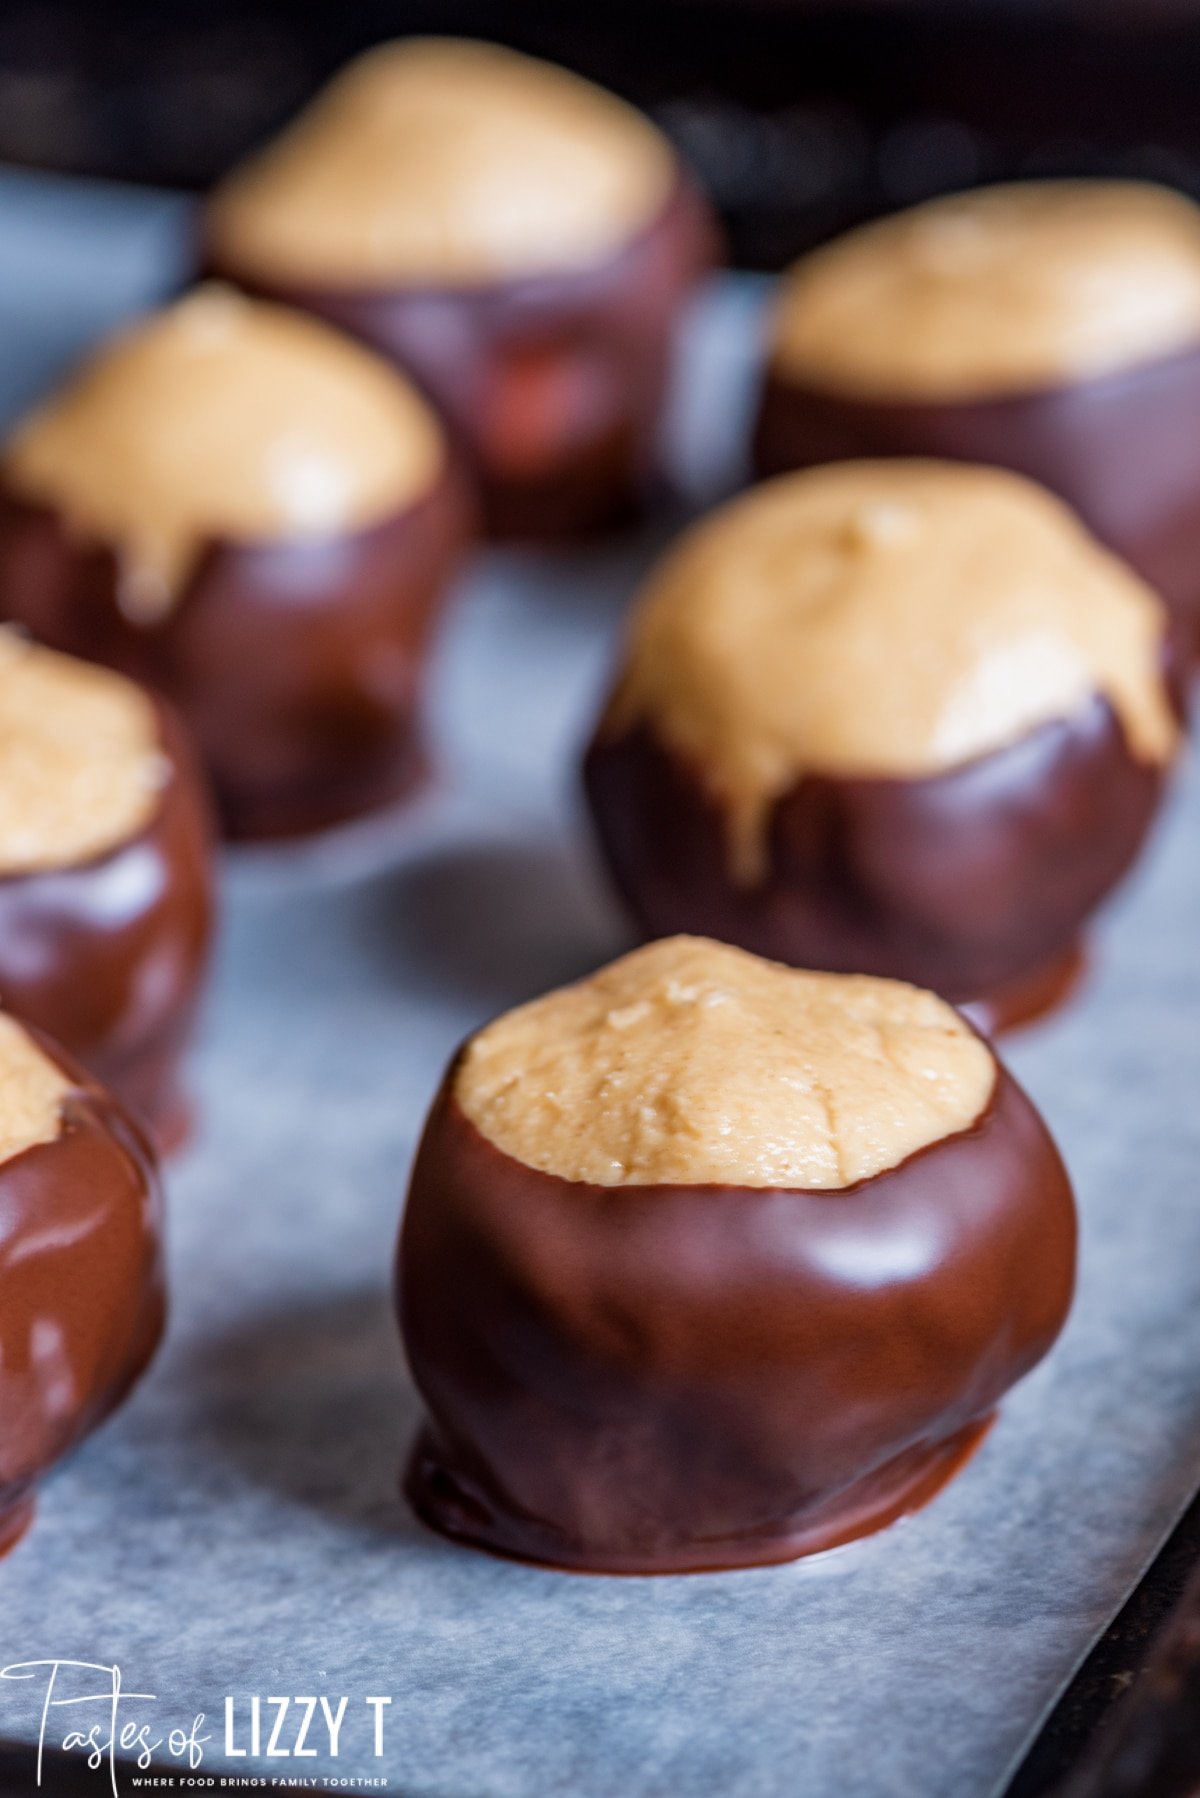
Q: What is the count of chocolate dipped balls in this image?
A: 7